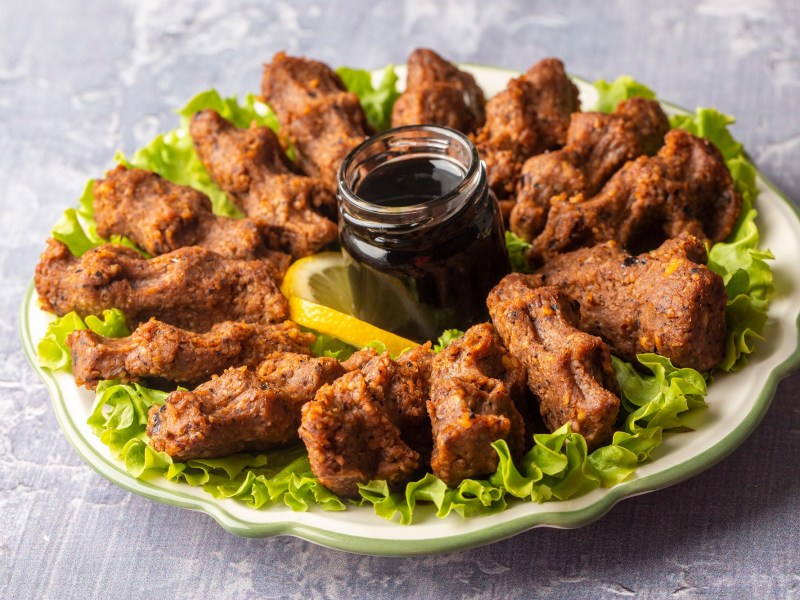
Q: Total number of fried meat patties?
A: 14